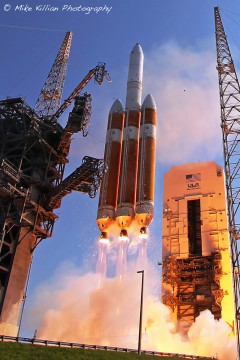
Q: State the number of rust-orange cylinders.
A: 3